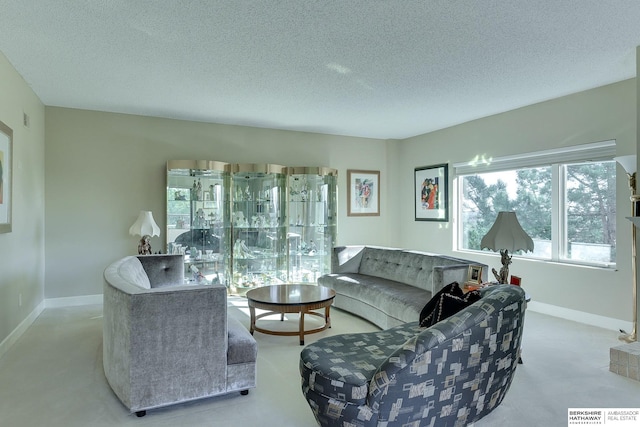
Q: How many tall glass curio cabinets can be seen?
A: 3